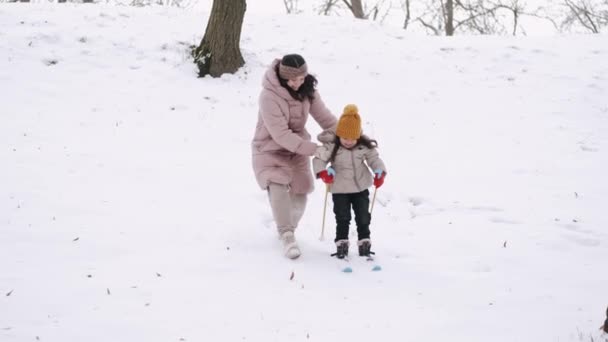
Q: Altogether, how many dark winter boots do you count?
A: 2